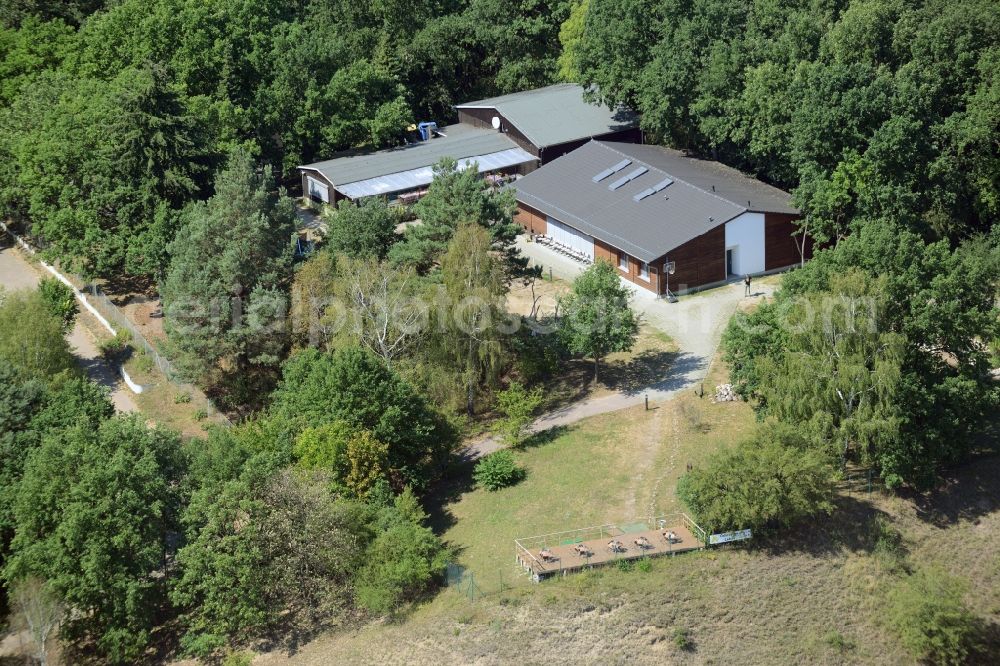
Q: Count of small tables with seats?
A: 5